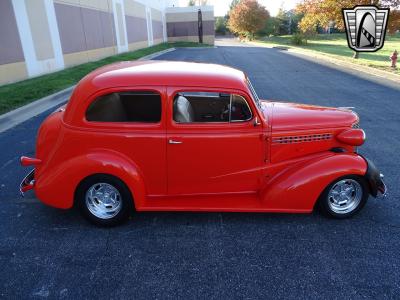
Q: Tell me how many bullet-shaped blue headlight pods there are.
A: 0